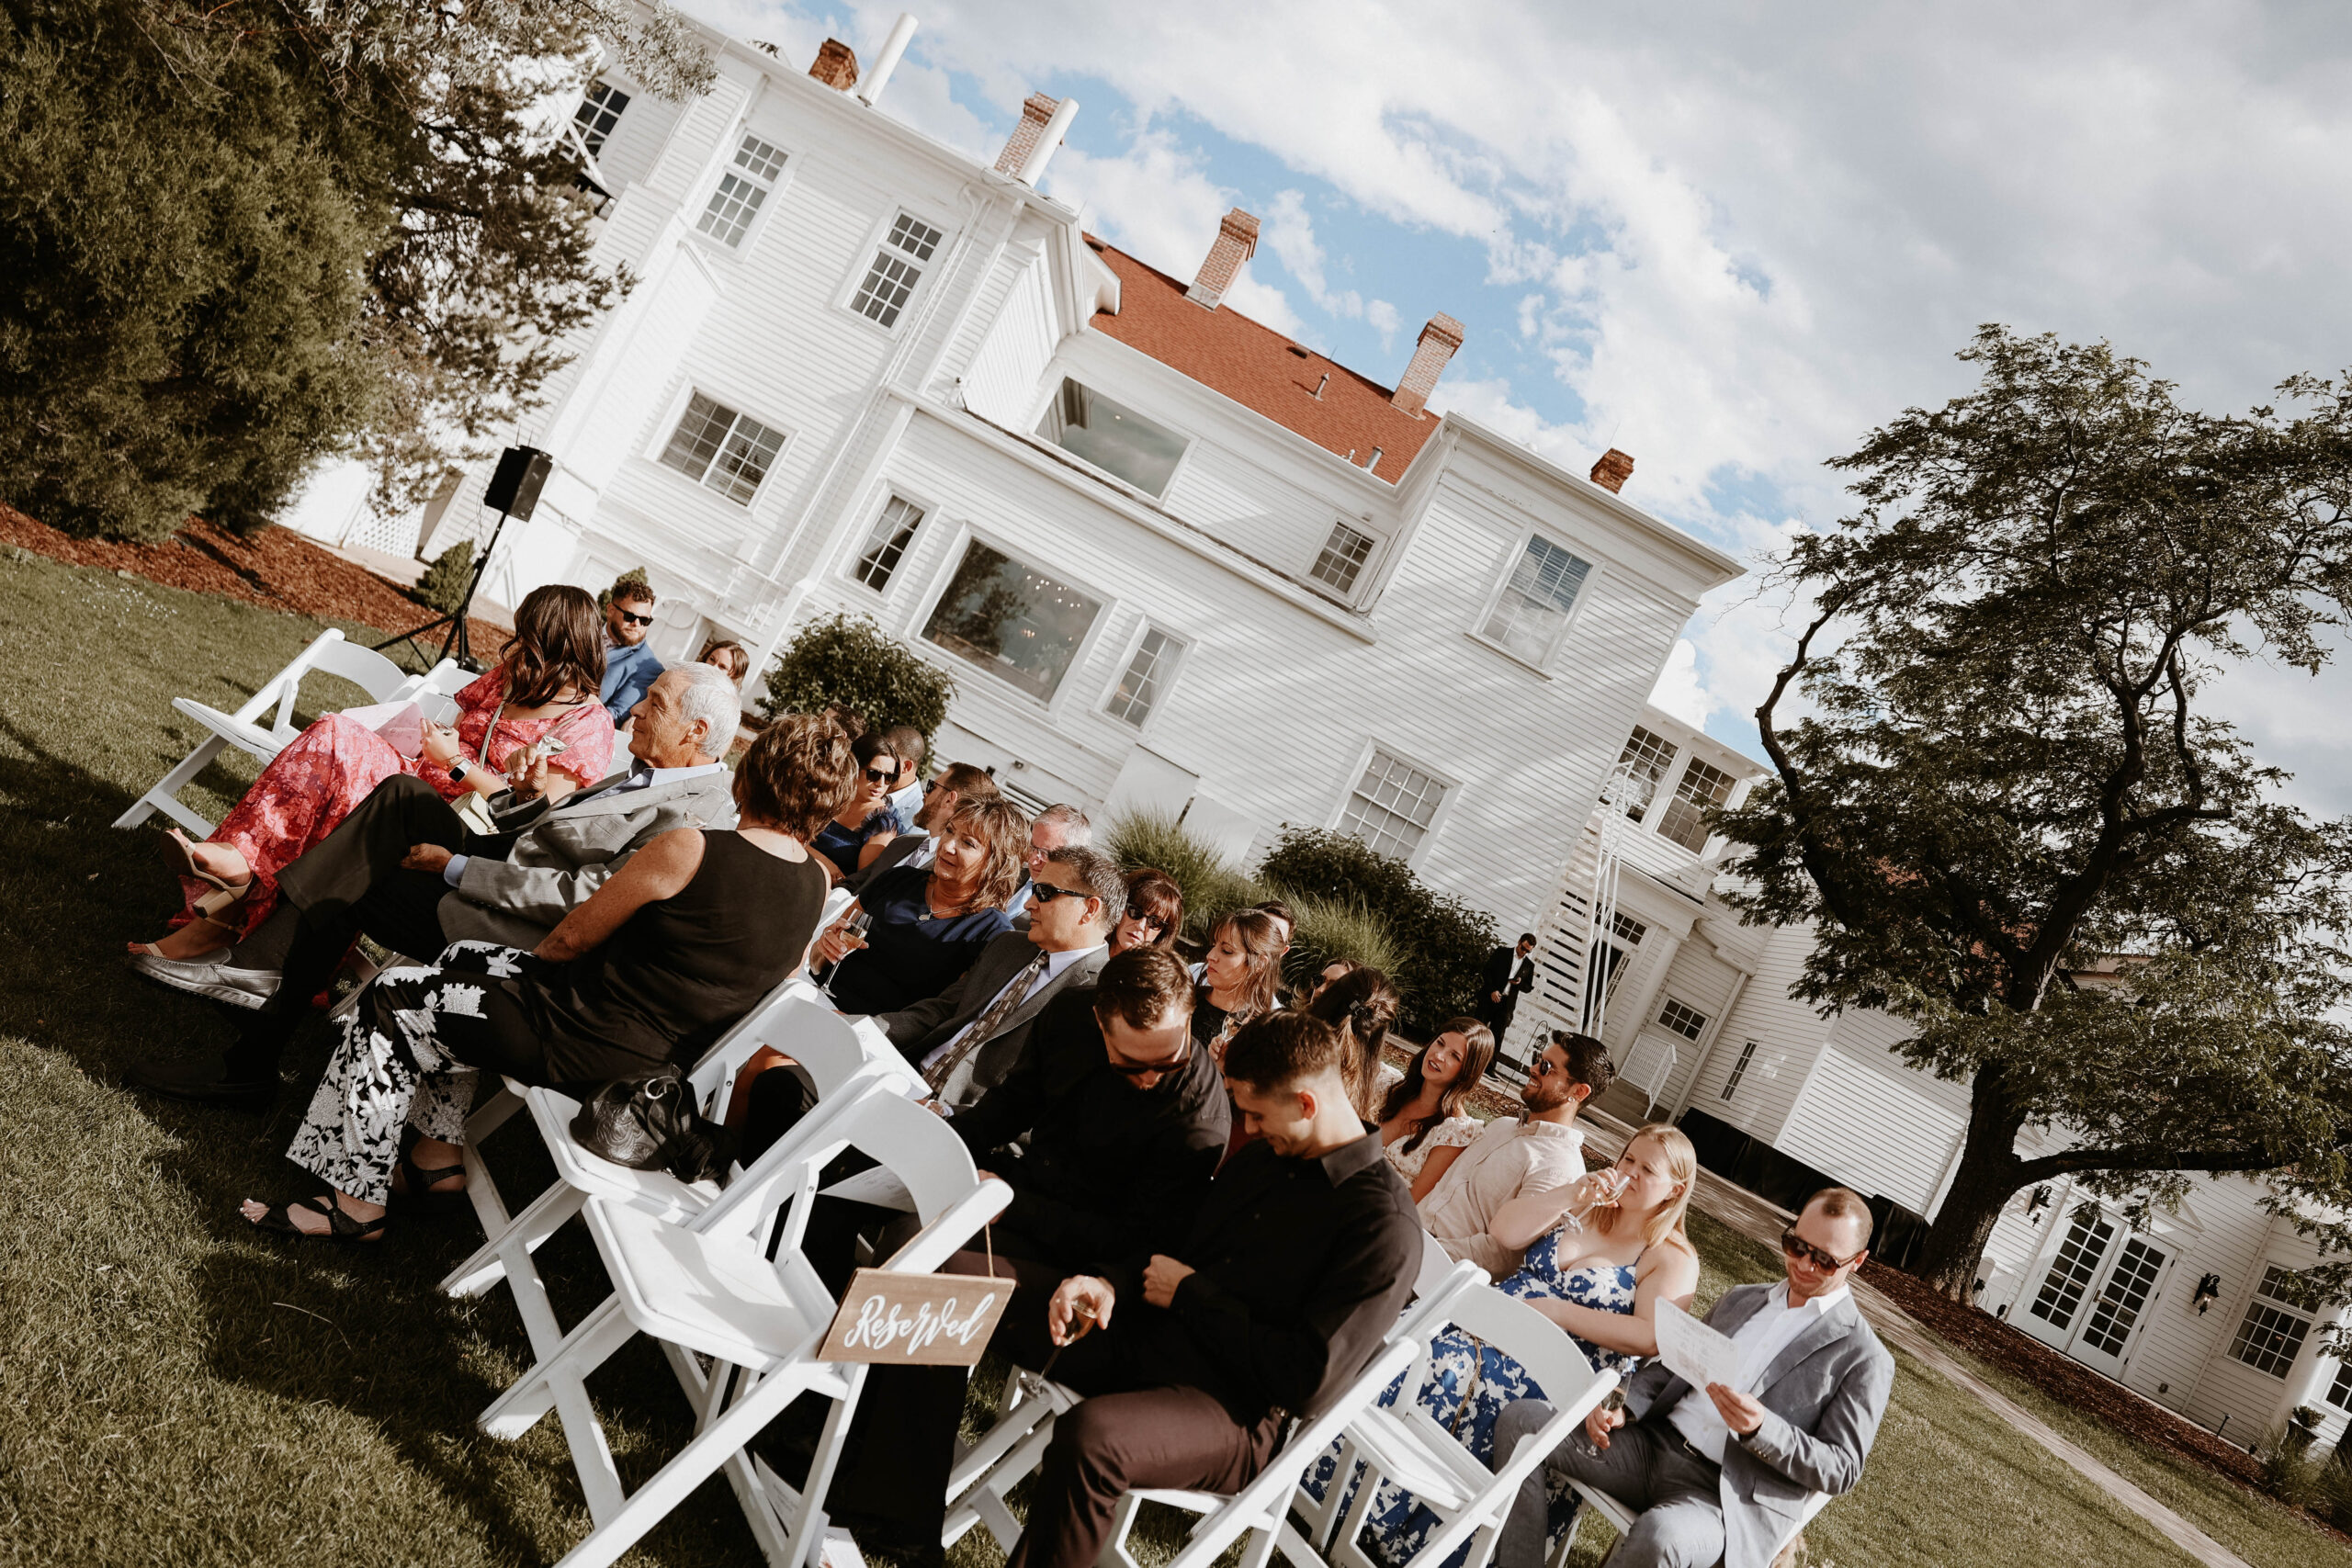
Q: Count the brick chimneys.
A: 5